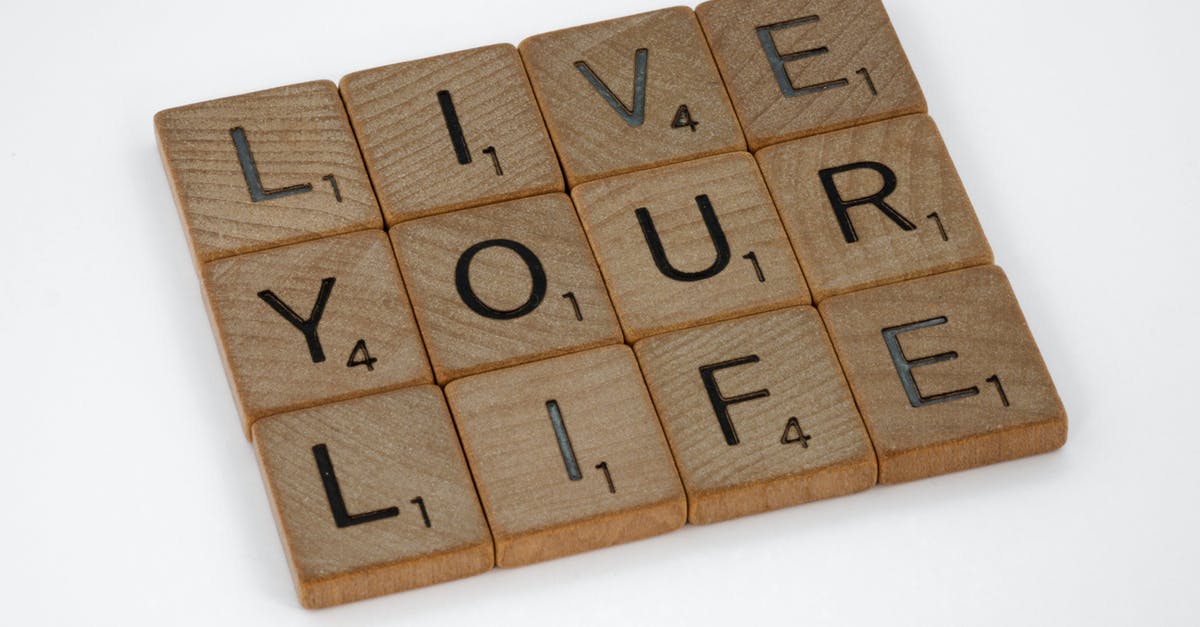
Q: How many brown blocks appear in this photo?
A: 12